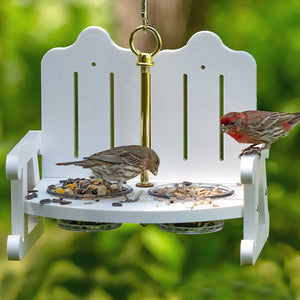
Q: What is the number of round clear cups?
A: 2